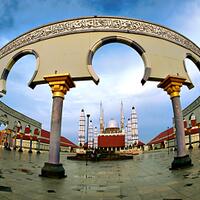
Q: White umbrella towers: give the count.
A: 6